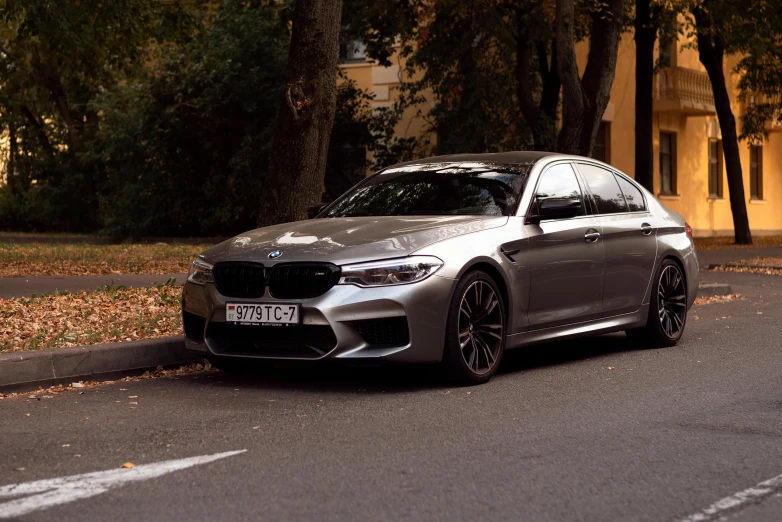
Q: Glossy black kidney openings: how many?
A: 2